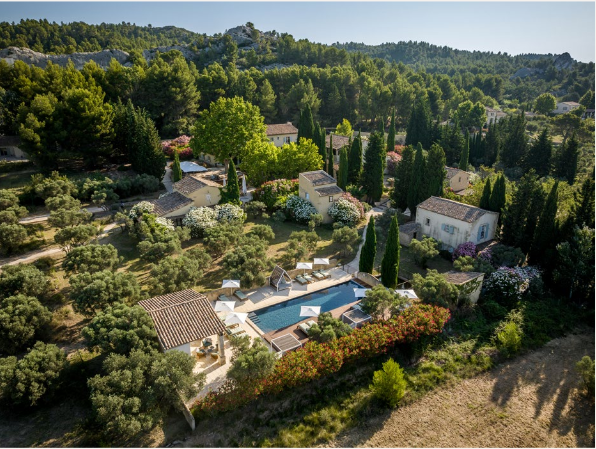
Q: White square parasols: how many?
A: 8